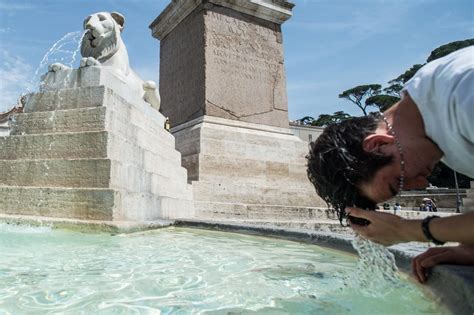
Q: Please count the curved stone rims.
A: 1